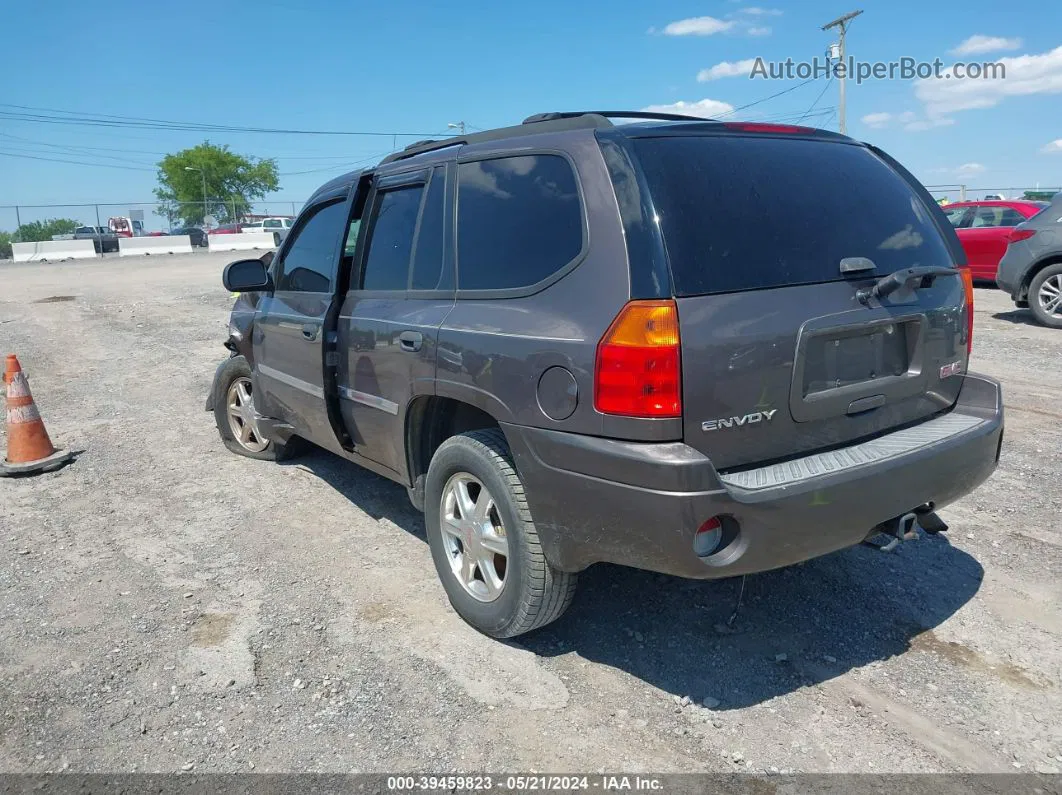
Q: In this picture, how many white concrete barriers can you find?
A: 3